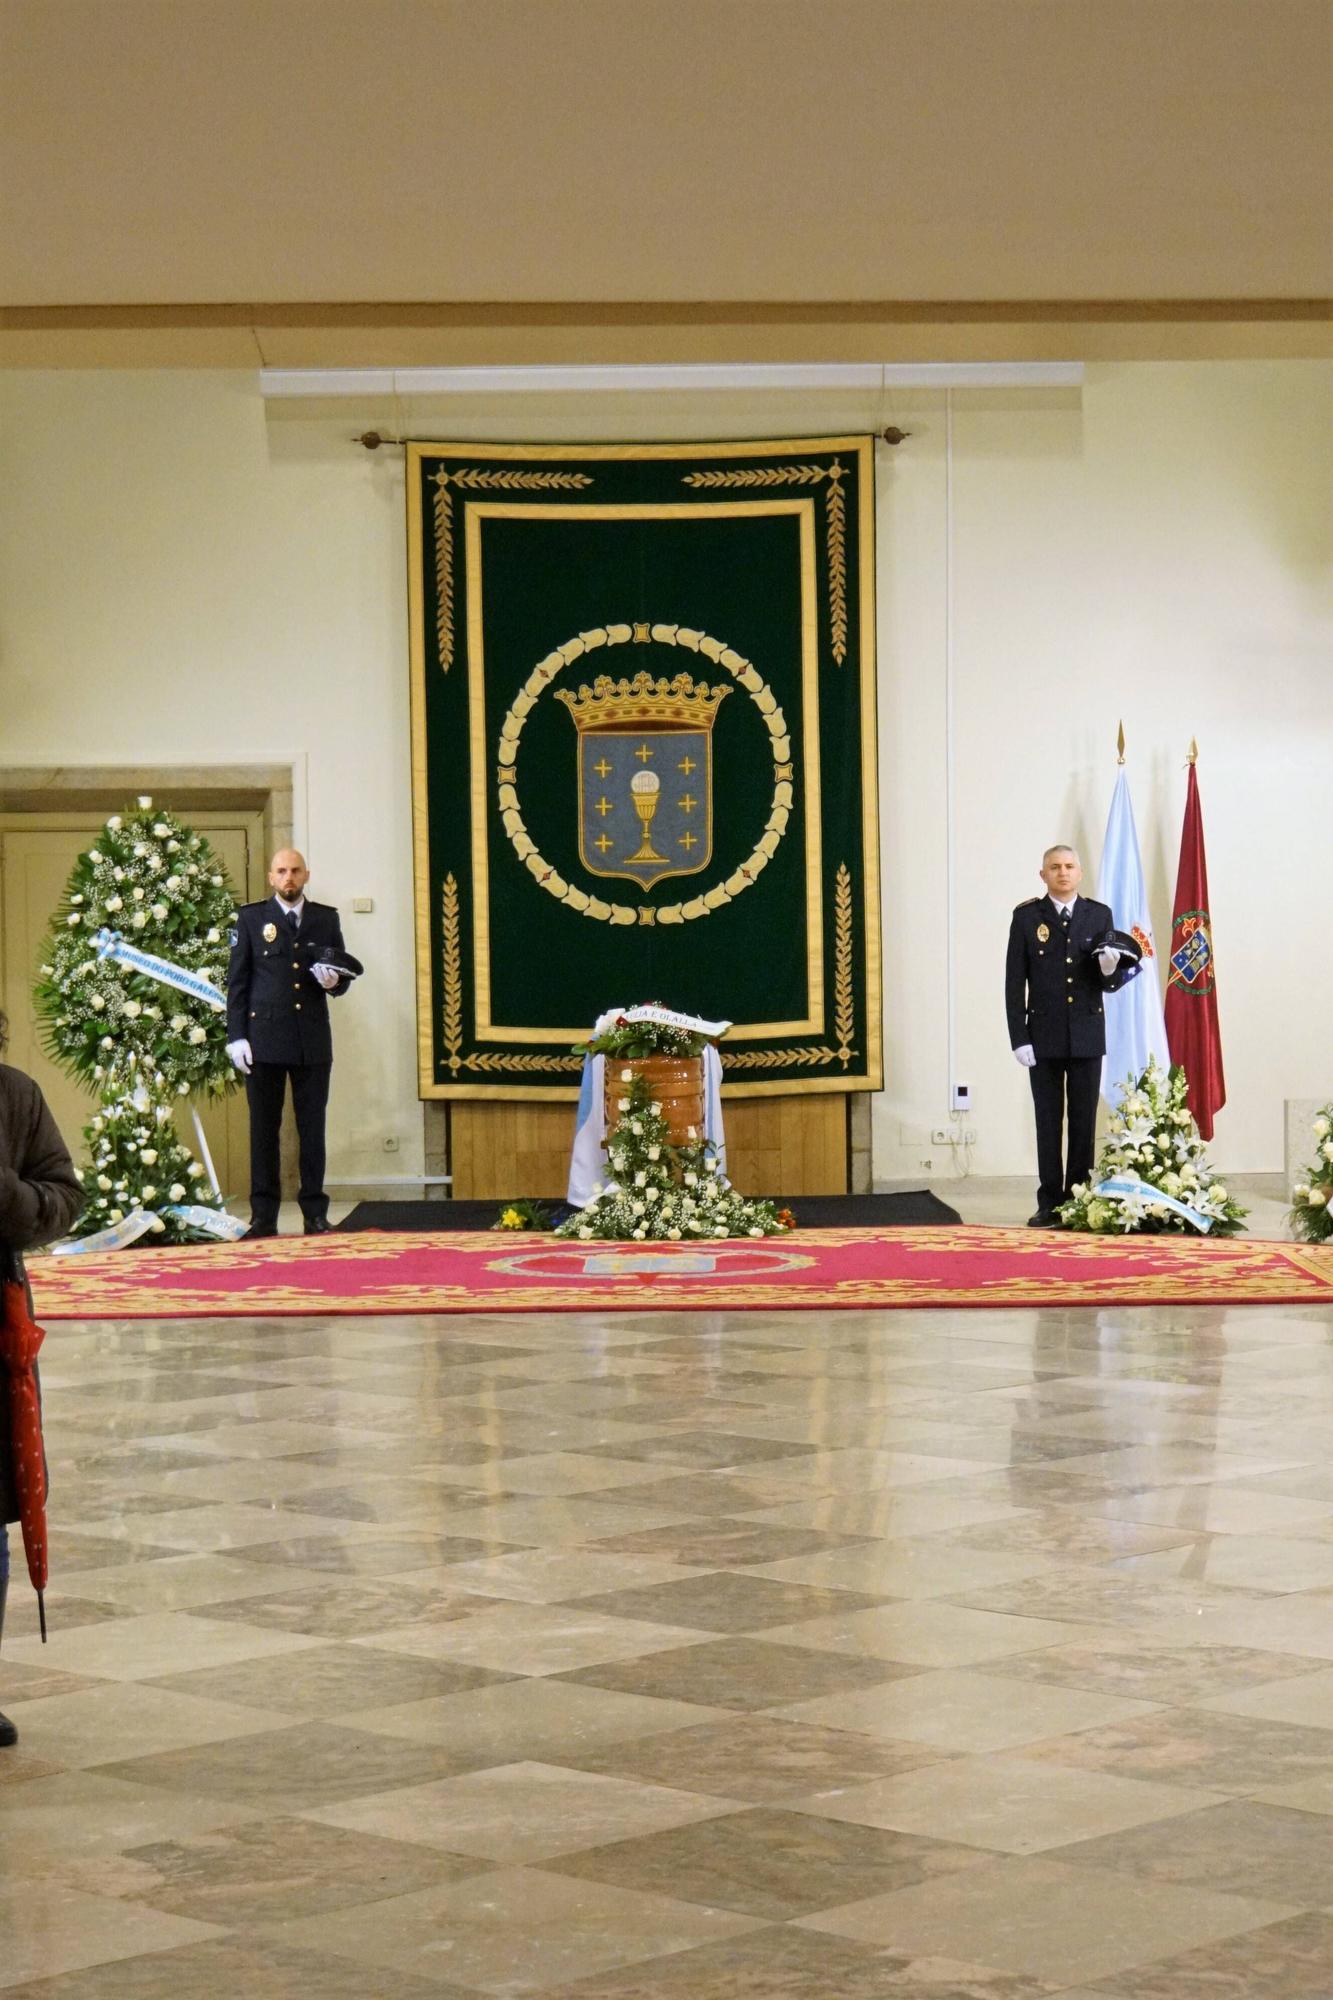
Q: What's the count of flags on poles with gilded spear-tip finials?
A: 2